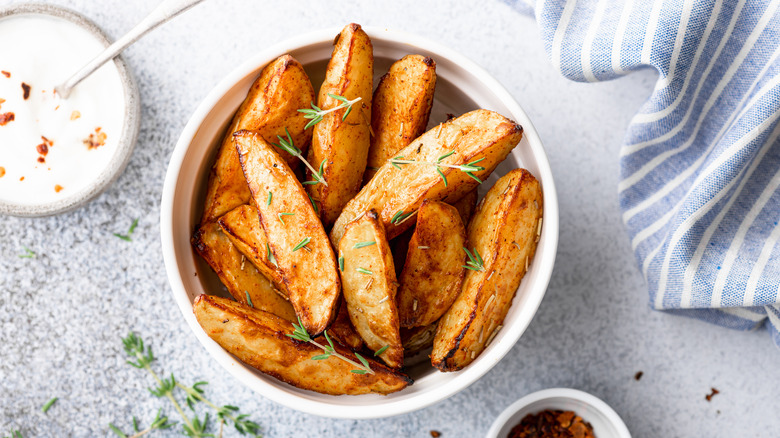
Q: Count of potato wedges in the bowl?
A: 11